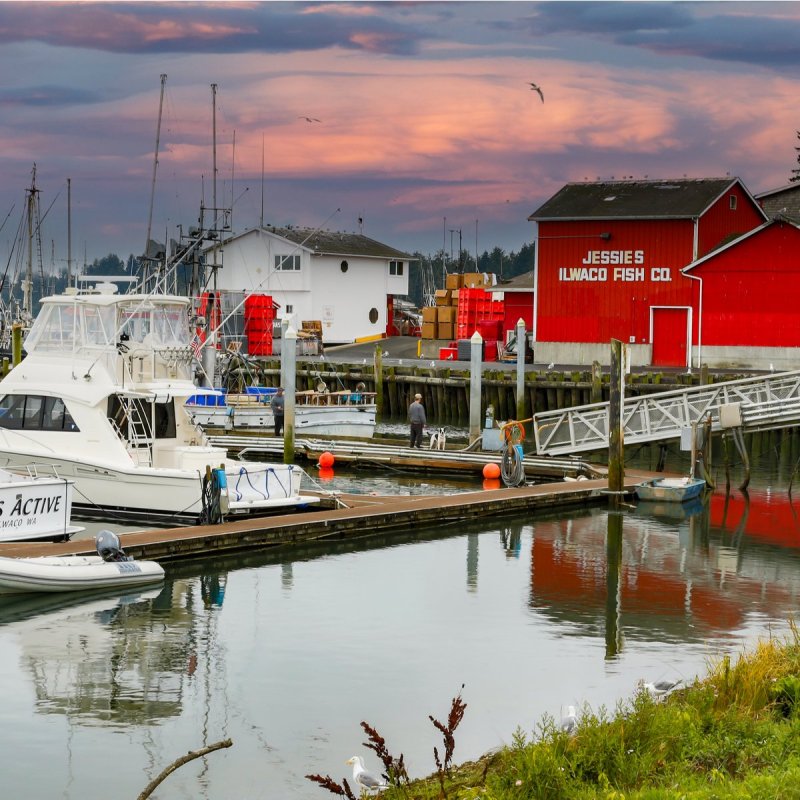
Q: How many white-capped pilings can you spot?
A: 4